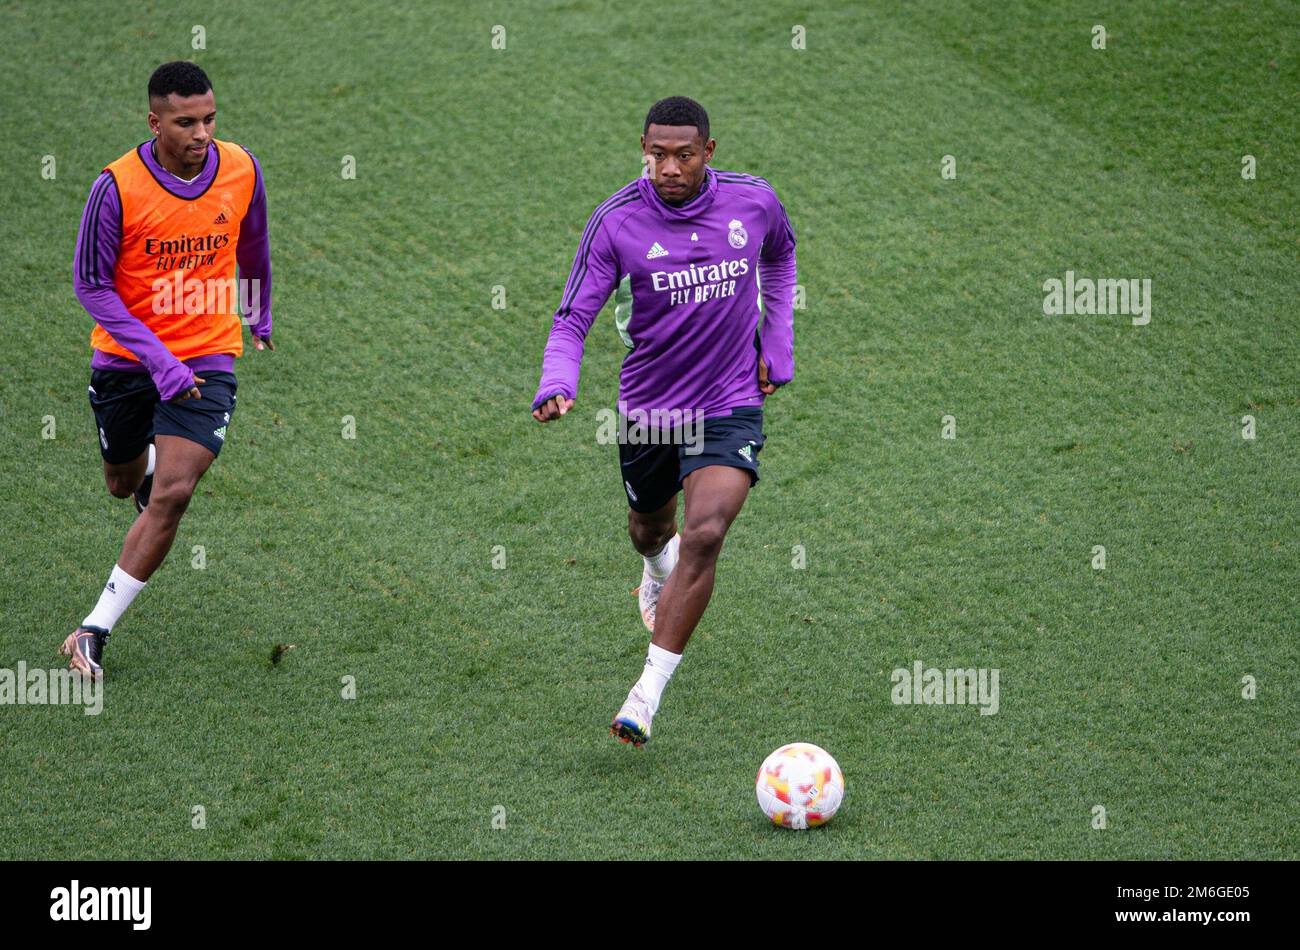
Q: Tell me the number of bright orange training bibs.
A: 1